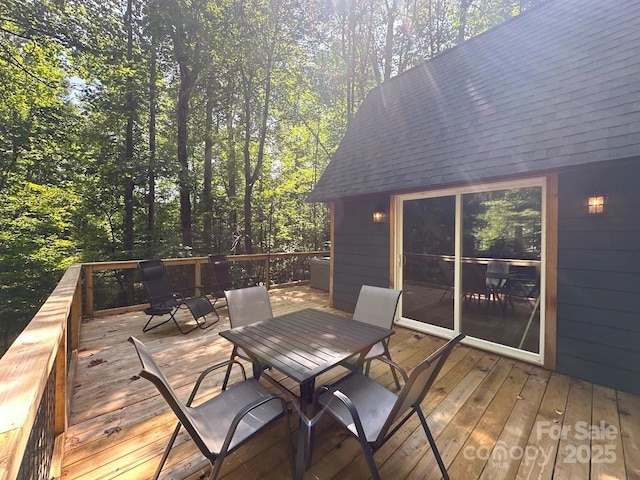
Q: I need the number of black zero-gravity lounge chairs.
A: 2